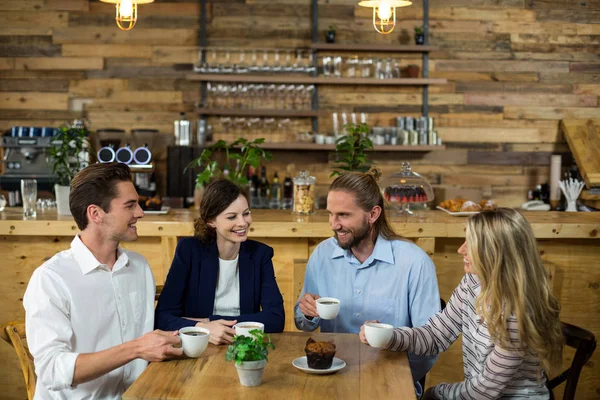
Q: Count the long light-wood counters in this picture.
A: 1